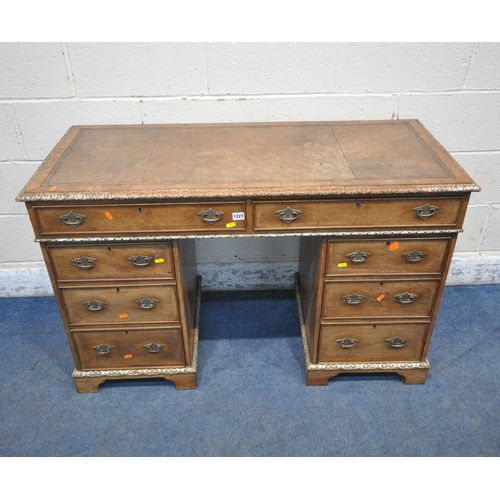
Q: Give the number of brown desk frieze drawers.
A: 2